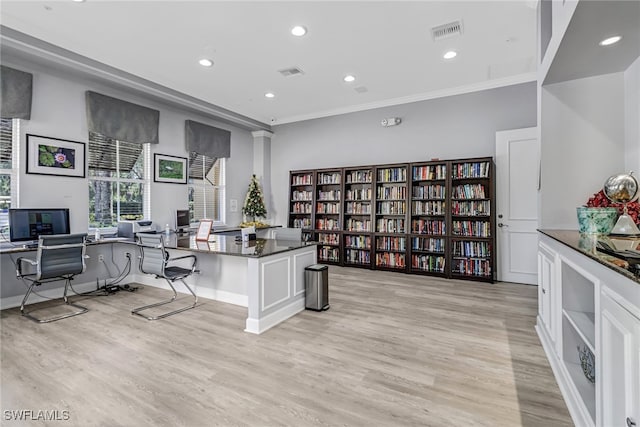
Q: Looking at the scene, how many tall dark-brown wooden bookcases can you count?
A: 6